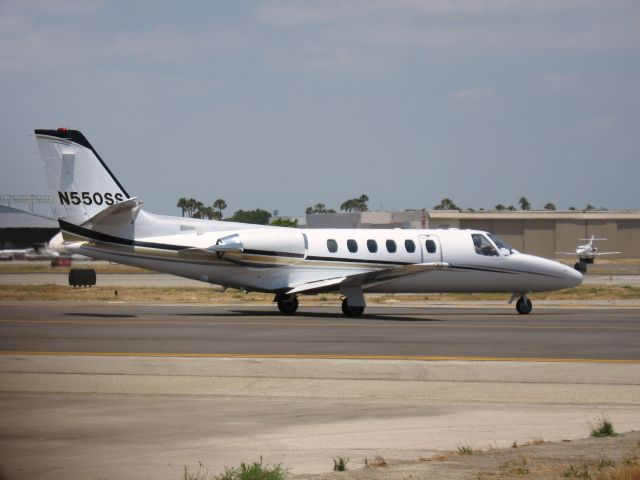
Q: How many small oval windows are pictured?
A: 6